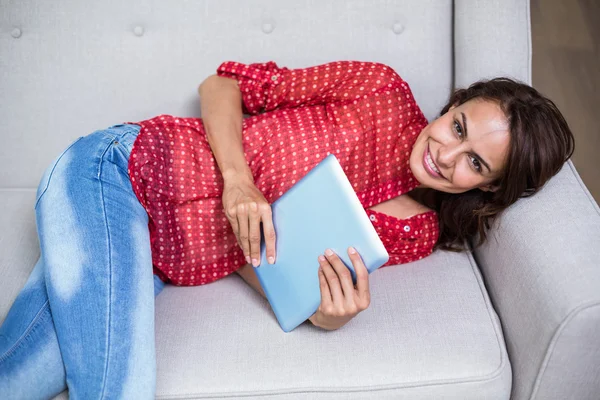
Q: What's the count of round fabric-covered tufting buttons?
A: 4